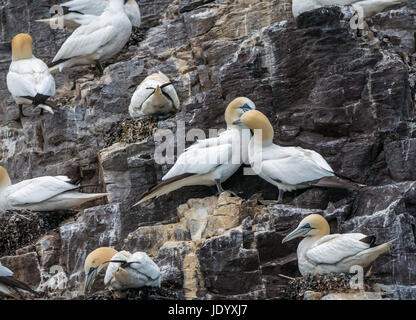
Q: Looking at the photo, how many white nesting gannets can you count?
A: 11